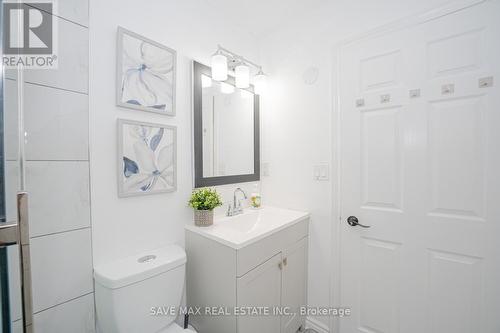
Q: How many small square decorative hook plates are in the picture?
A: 5